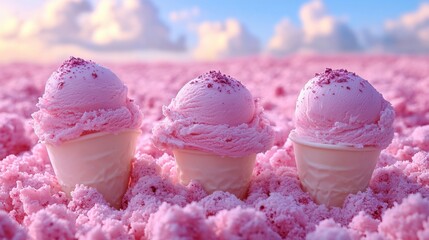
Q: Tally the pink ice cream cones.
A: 3